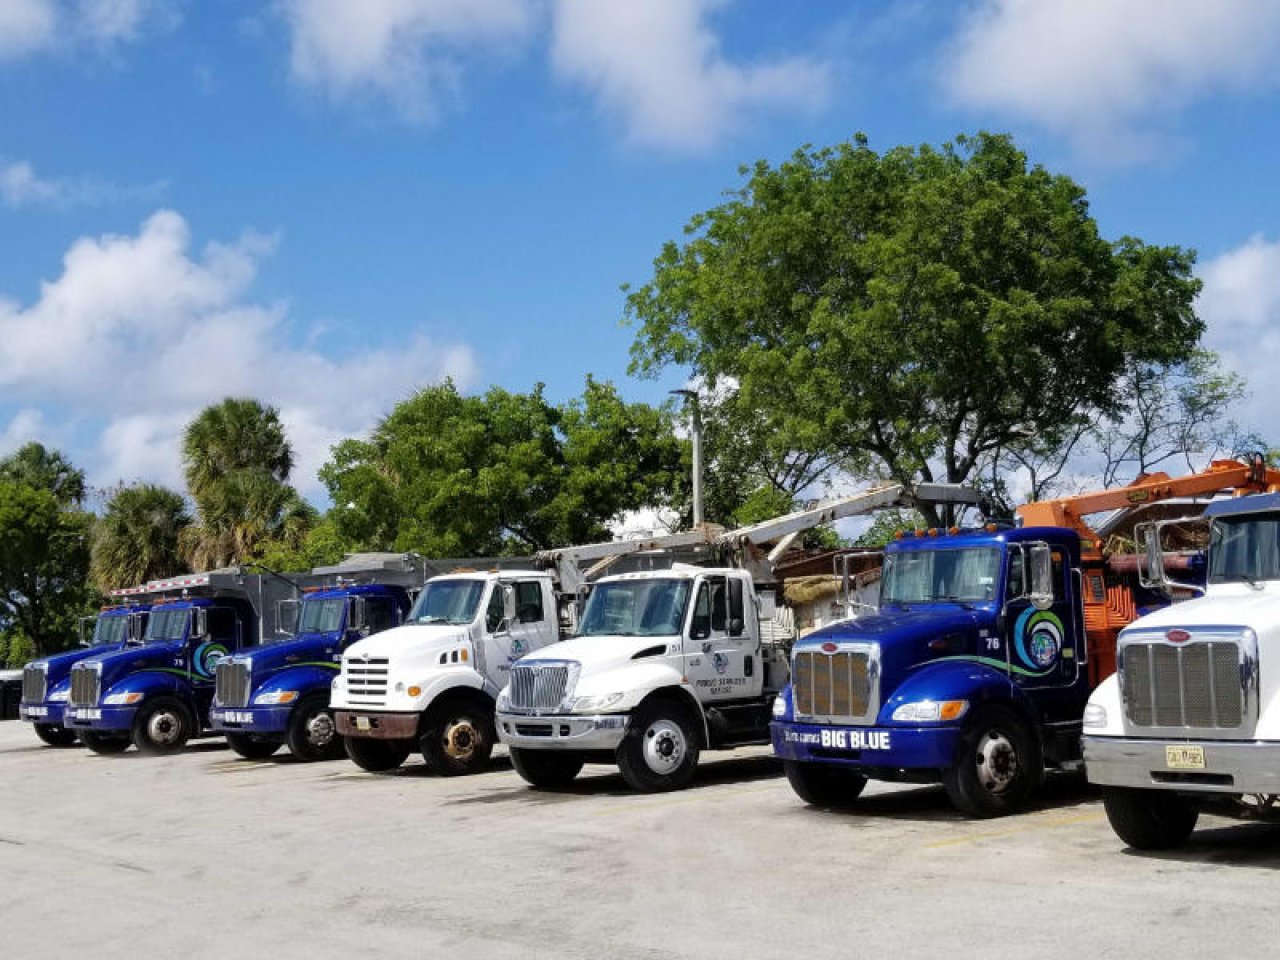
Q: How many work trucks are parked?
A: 7